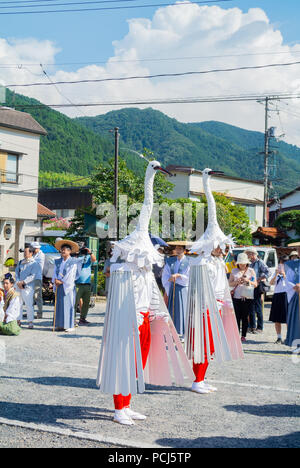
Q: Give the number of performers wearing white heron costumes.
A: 2